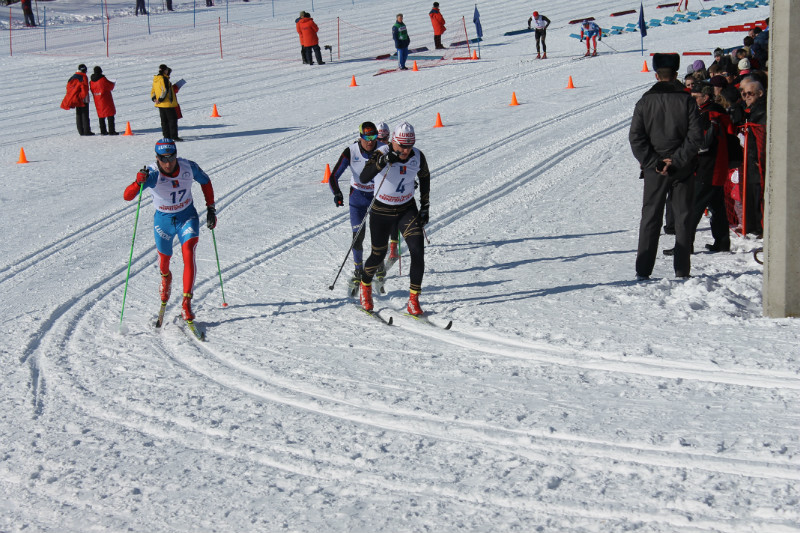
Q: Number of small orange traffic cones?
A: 11